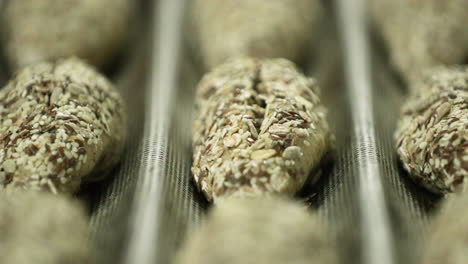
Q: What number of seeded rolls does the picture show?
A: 9